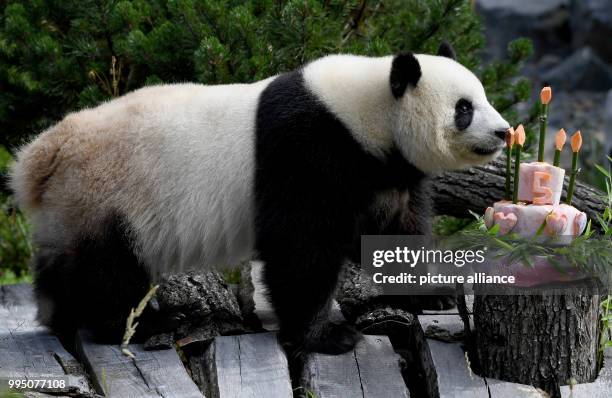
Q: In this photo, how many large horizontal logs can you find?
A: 1